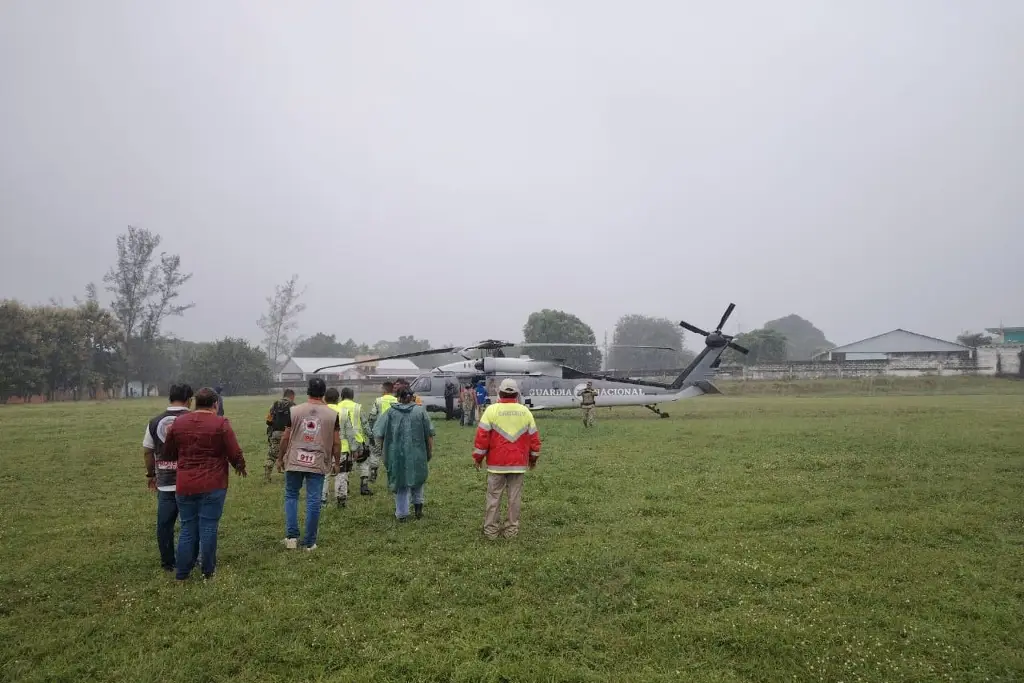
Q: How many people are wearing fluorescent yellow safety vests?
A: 3